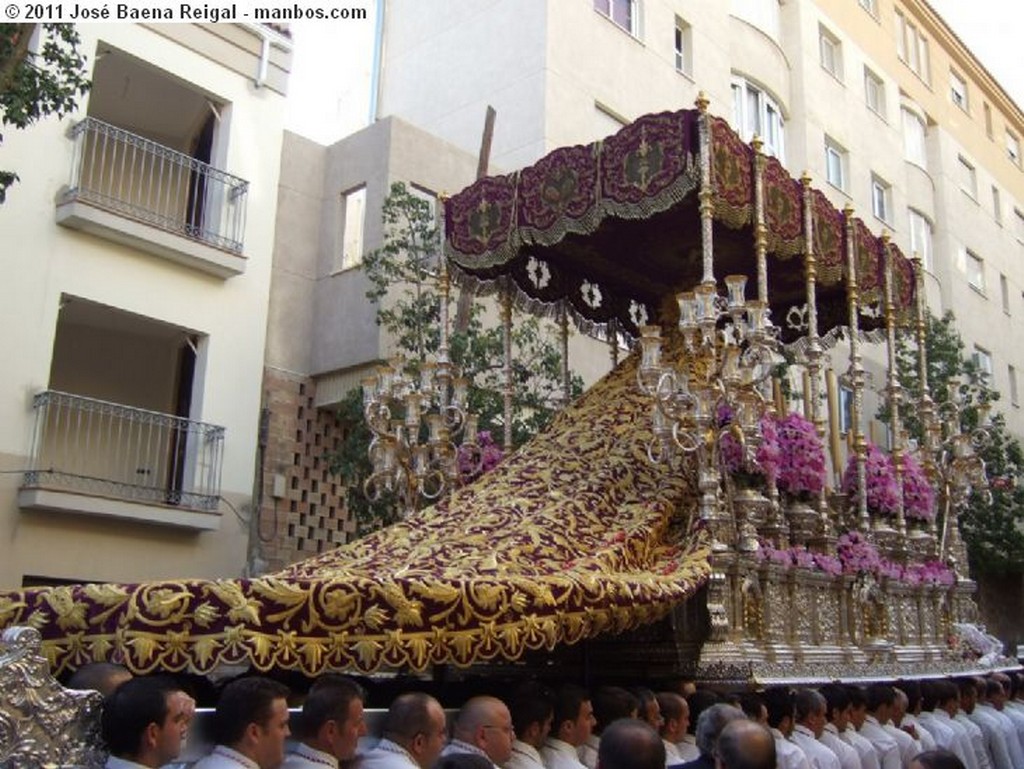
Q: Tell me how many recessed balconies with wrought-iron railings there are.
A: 2